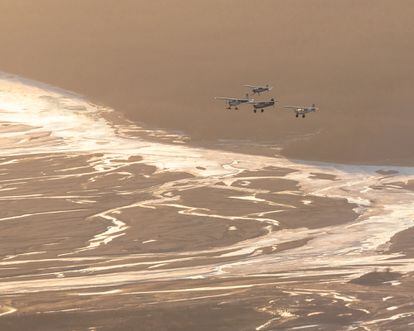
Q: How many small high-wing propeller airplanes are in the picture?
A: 4